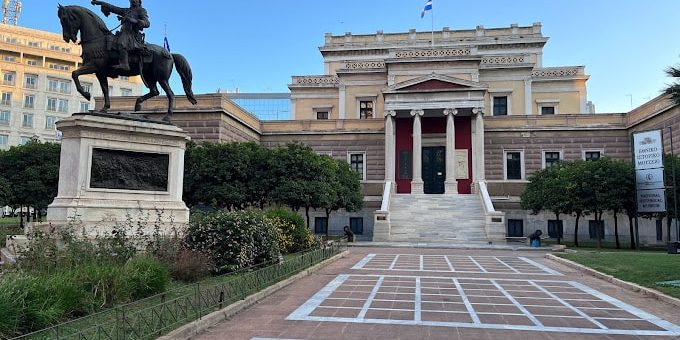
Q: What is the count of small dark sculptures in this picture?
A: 2